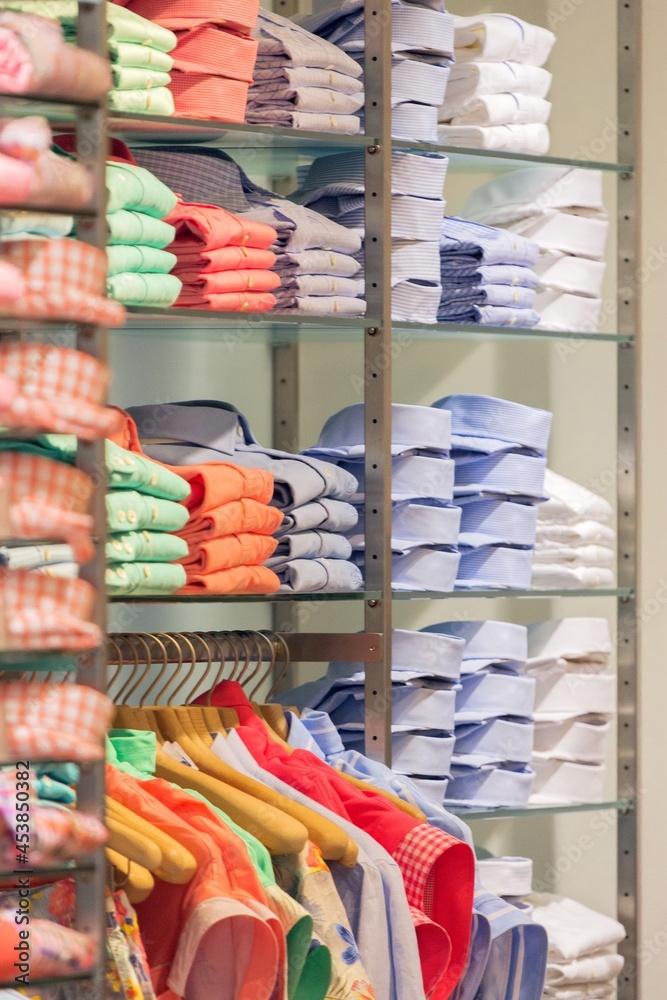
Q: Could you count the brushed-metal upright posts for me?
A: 4